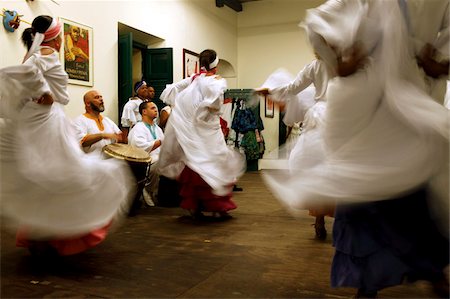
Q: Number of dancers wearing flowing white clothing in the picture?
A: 4